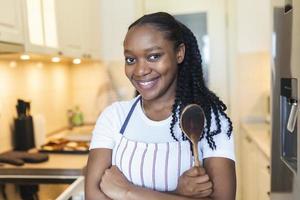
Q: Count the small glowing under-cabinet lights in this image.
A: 3